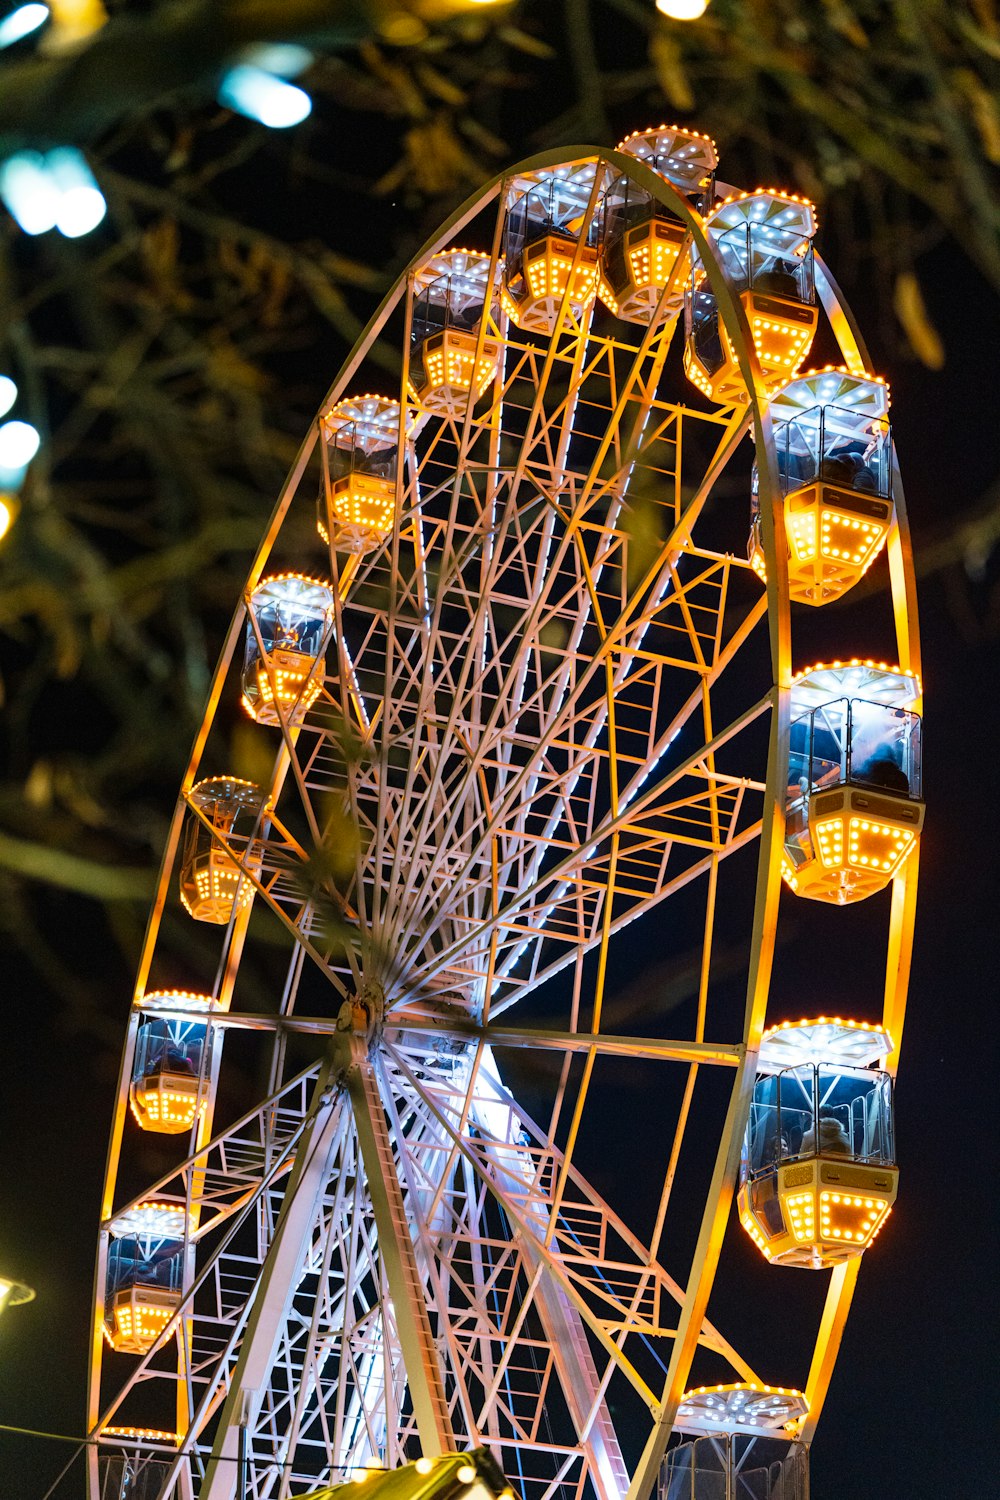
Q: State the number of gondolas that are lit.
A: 14